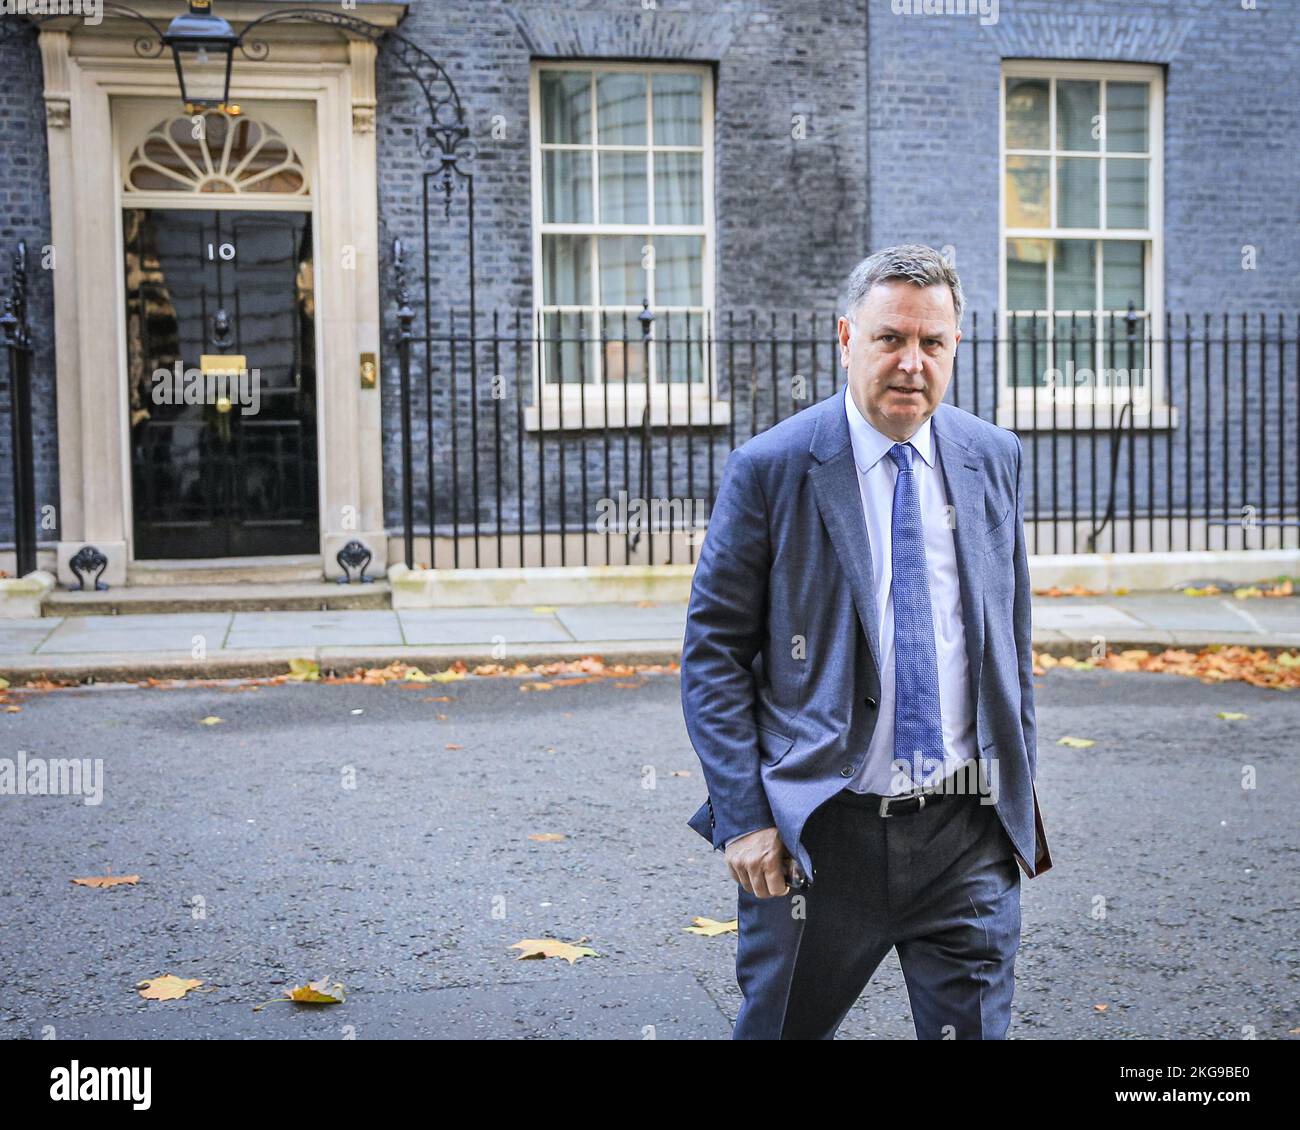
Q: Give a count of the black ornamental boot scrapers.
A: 2